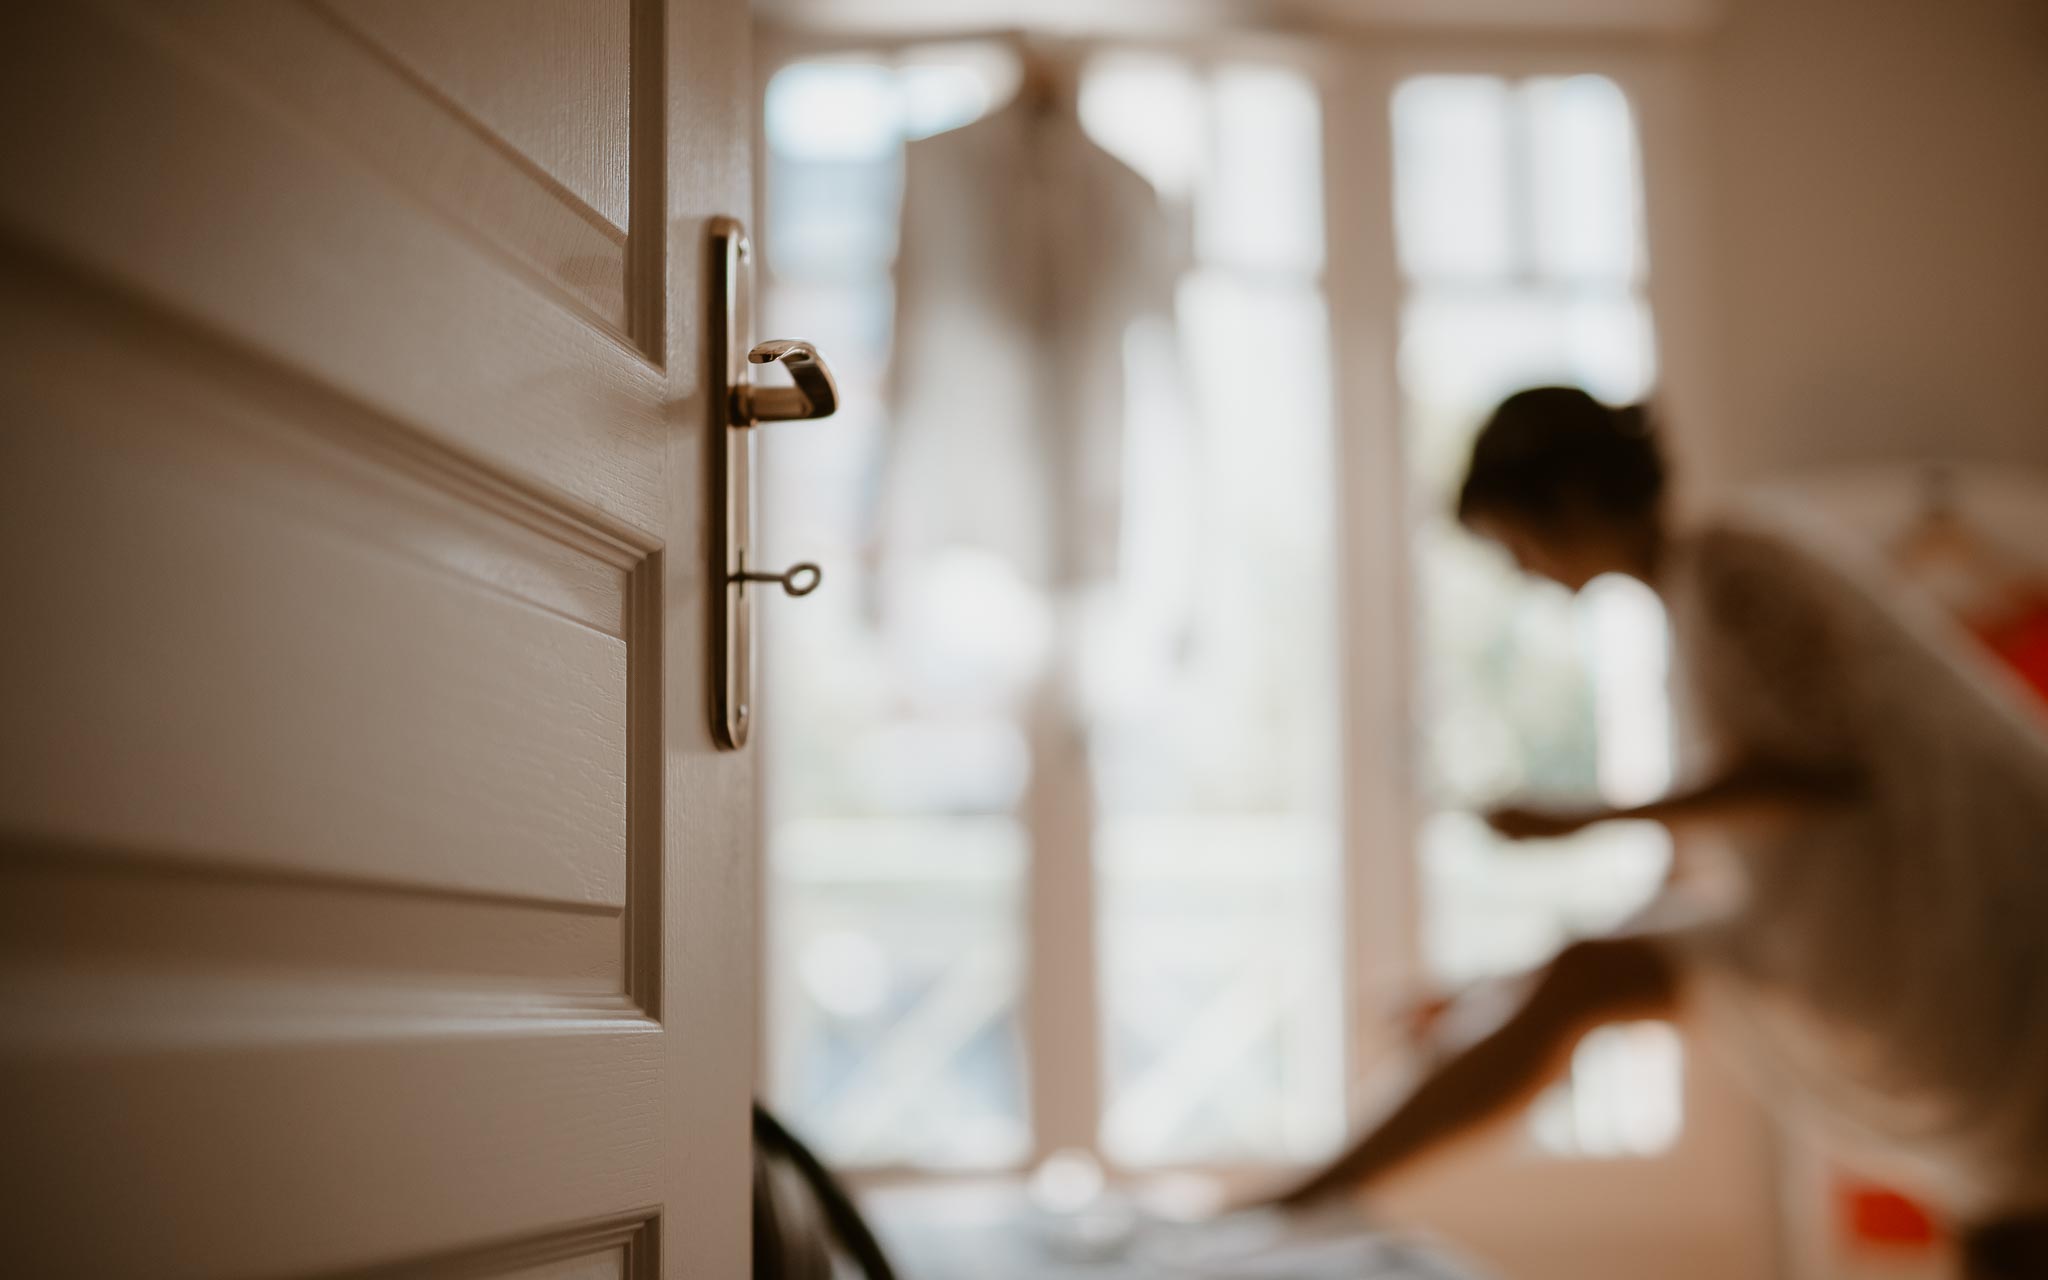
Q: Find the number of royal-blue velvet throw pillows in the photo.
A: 0